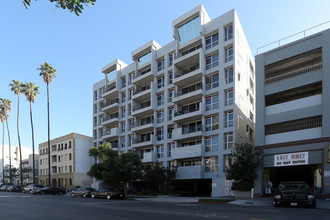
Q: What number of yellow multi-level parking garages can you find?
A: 0